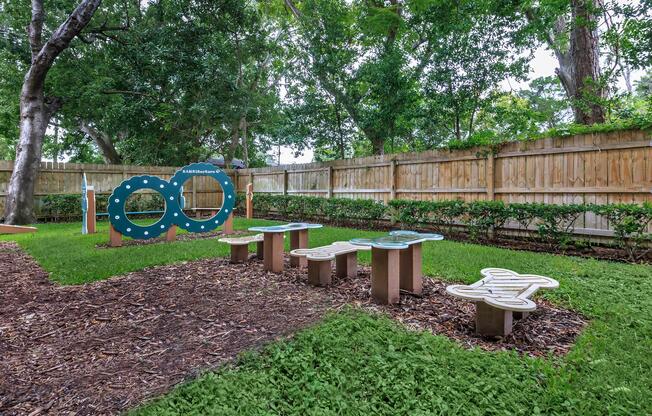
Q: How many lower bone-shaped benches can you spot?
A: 3